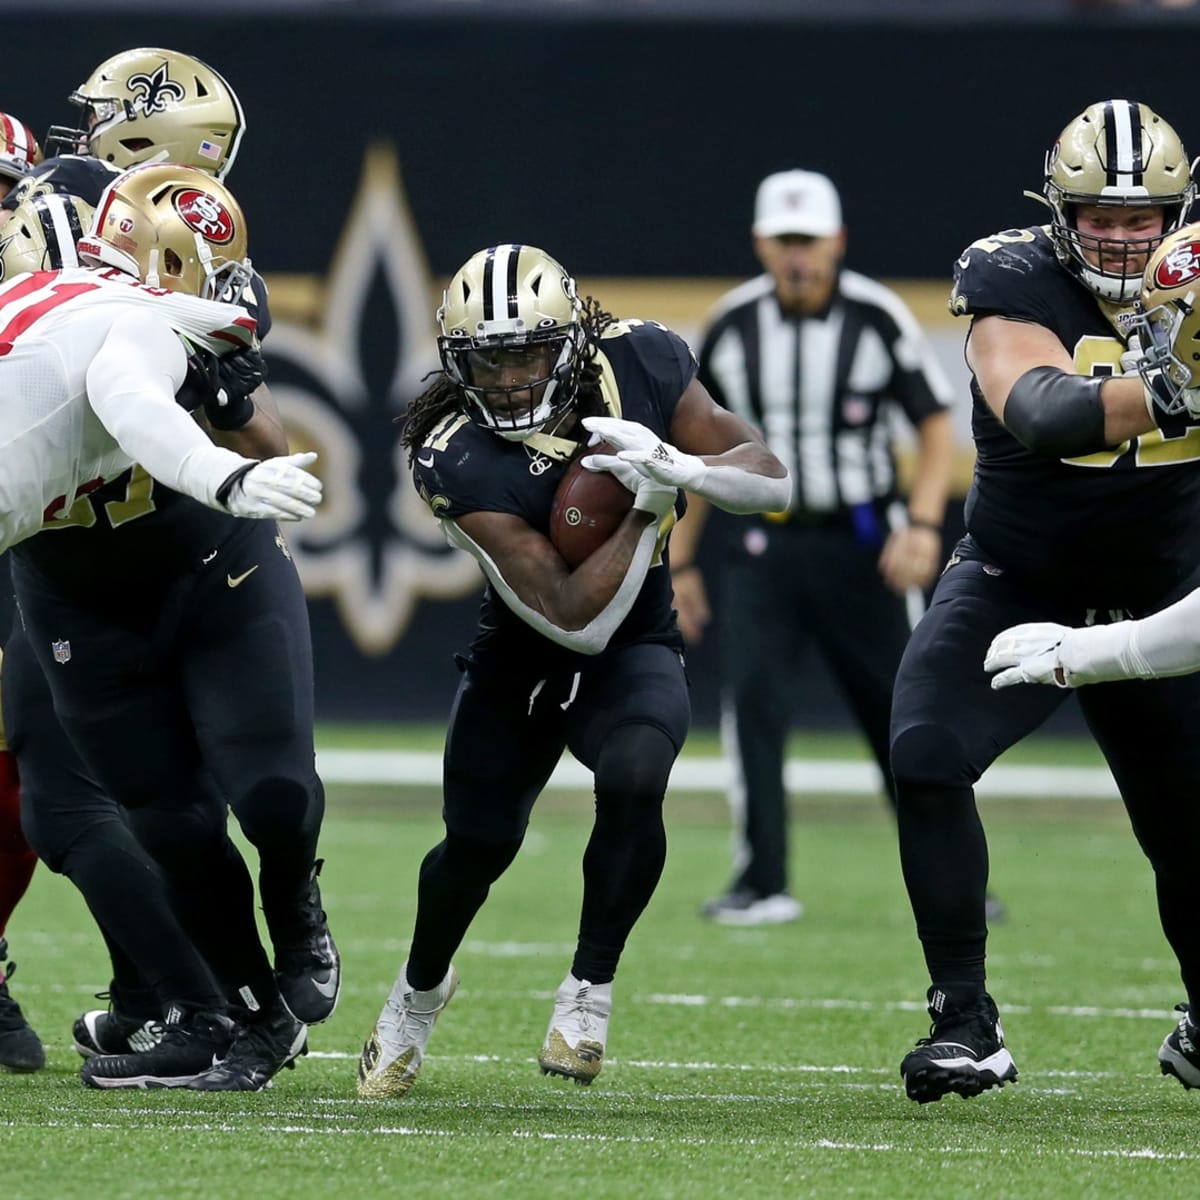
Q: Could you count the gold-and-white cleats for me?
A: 2